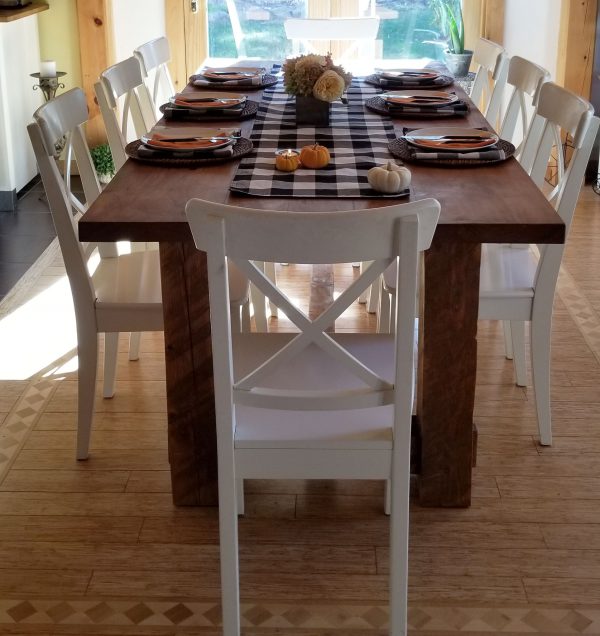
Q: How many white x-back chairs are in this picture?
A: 8